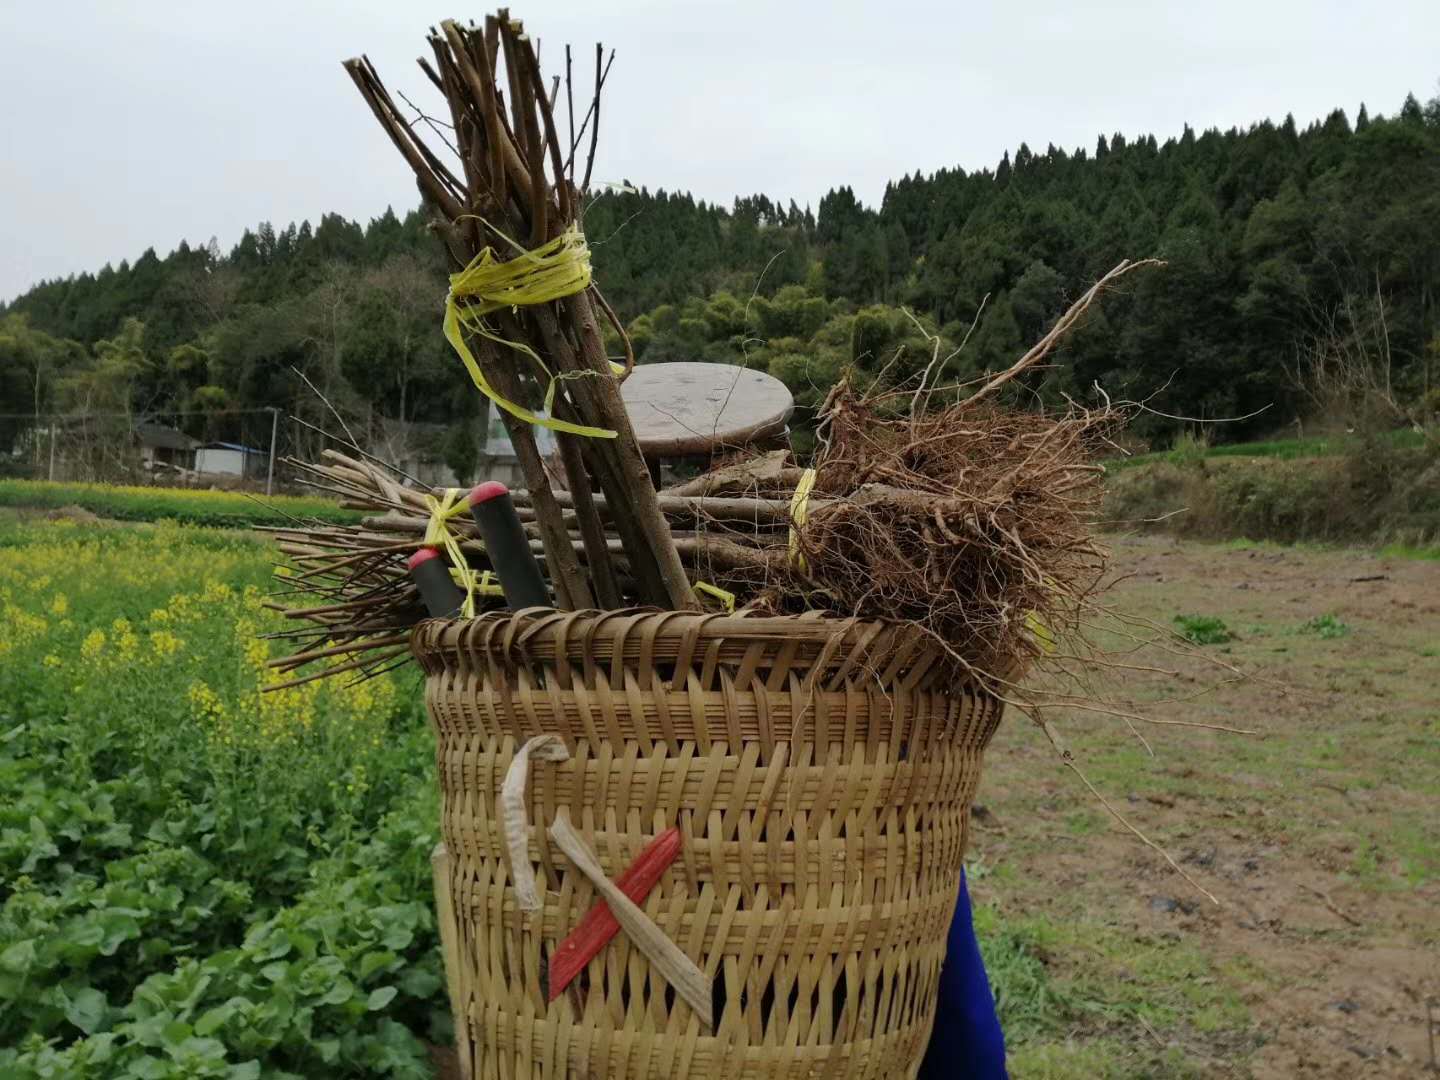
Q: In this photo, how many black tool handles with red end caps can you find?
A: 2